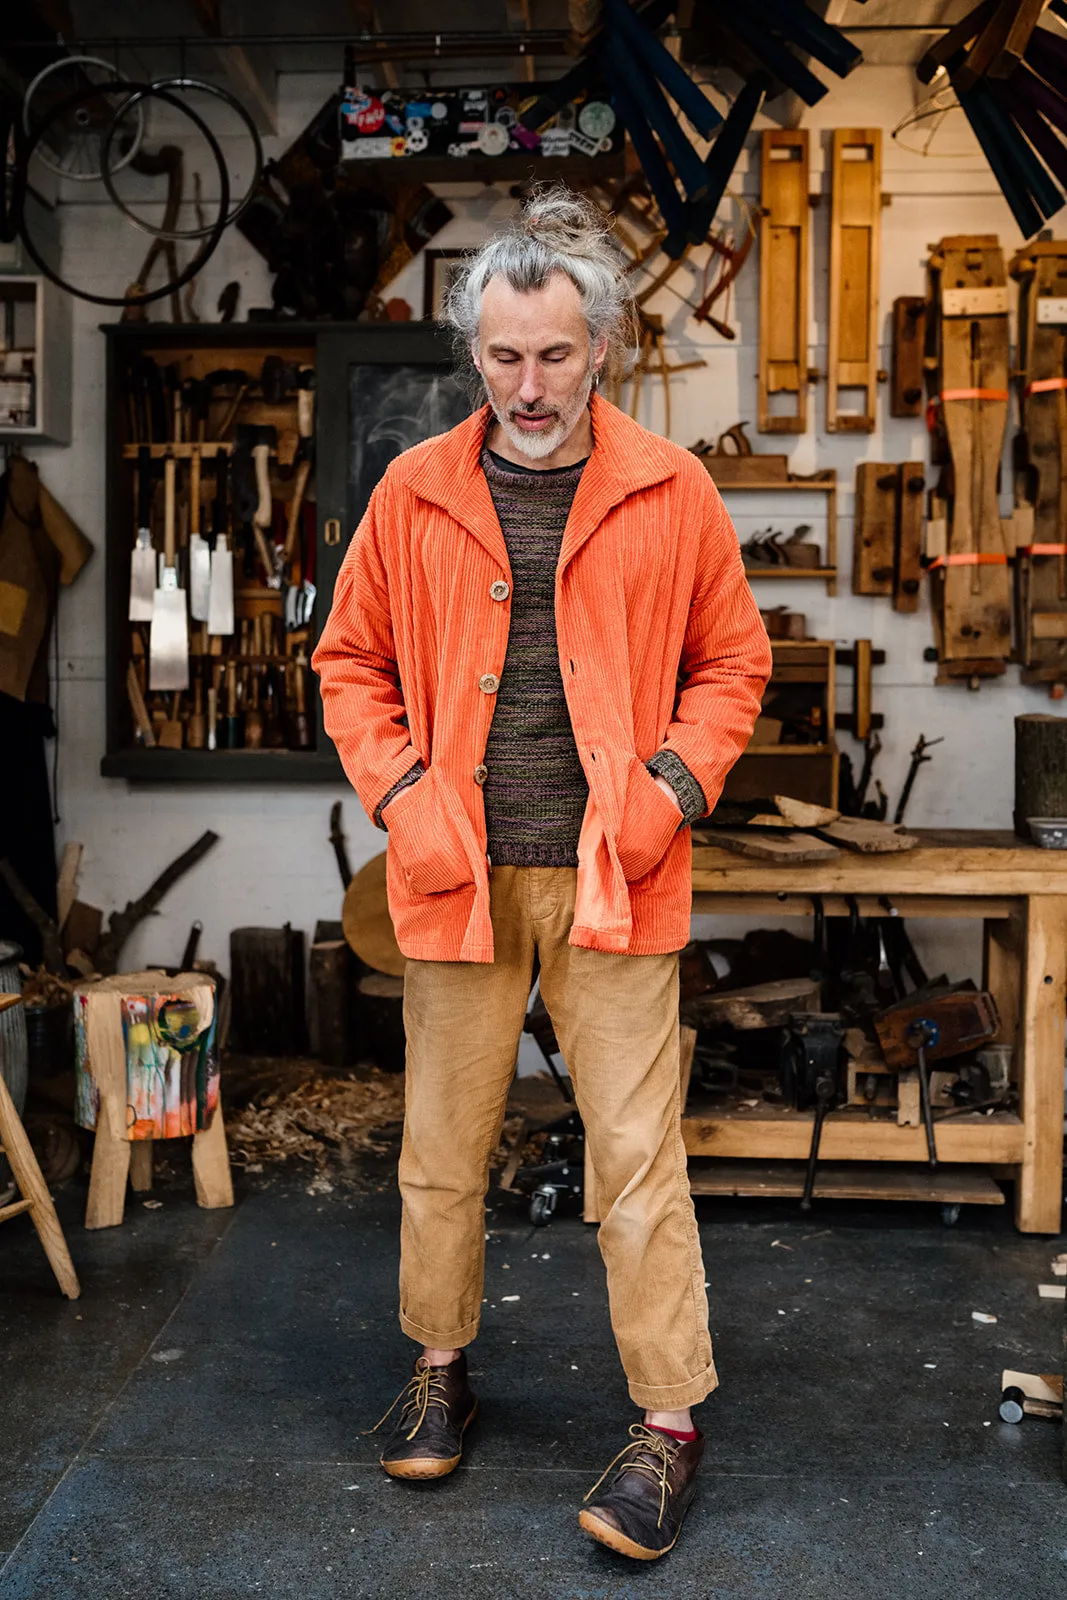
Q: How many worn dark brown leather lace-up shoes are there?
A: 2